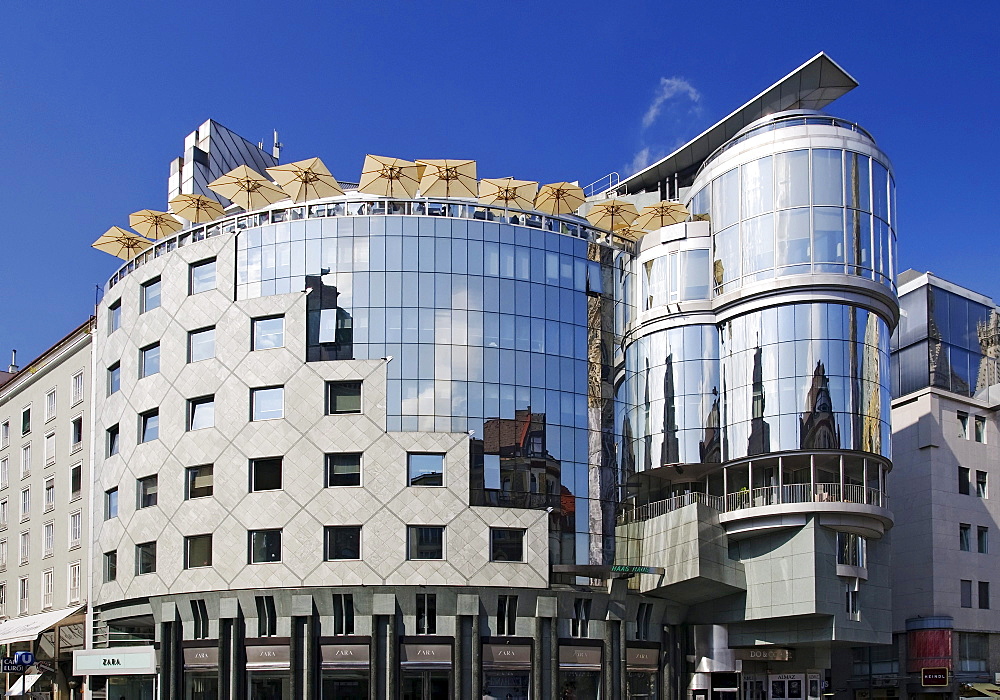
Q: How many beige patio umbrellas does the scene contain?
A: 12